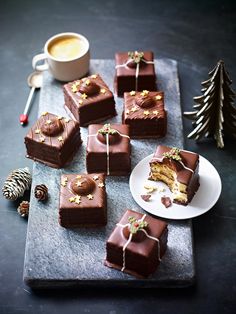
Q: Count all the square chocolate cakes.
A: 8